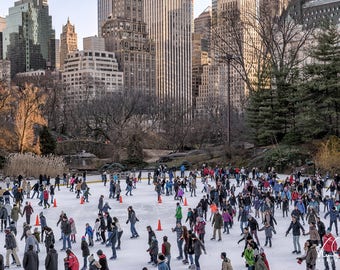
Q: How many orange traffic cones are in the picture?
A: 7